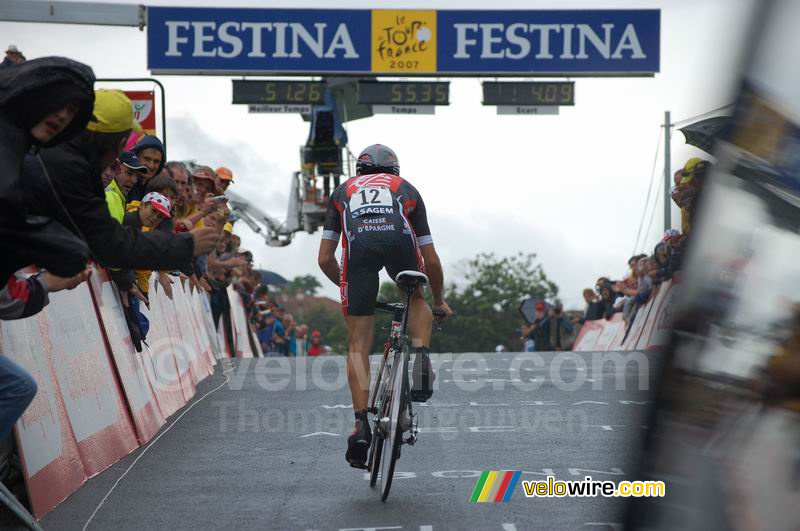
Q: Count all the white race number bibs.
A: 1